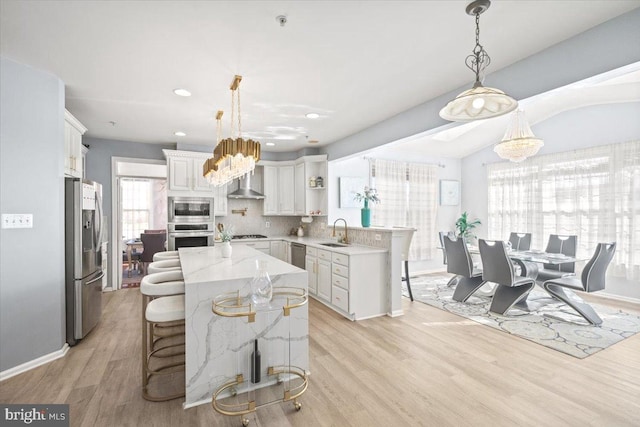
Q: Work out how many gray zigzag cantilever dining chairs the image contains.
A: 6